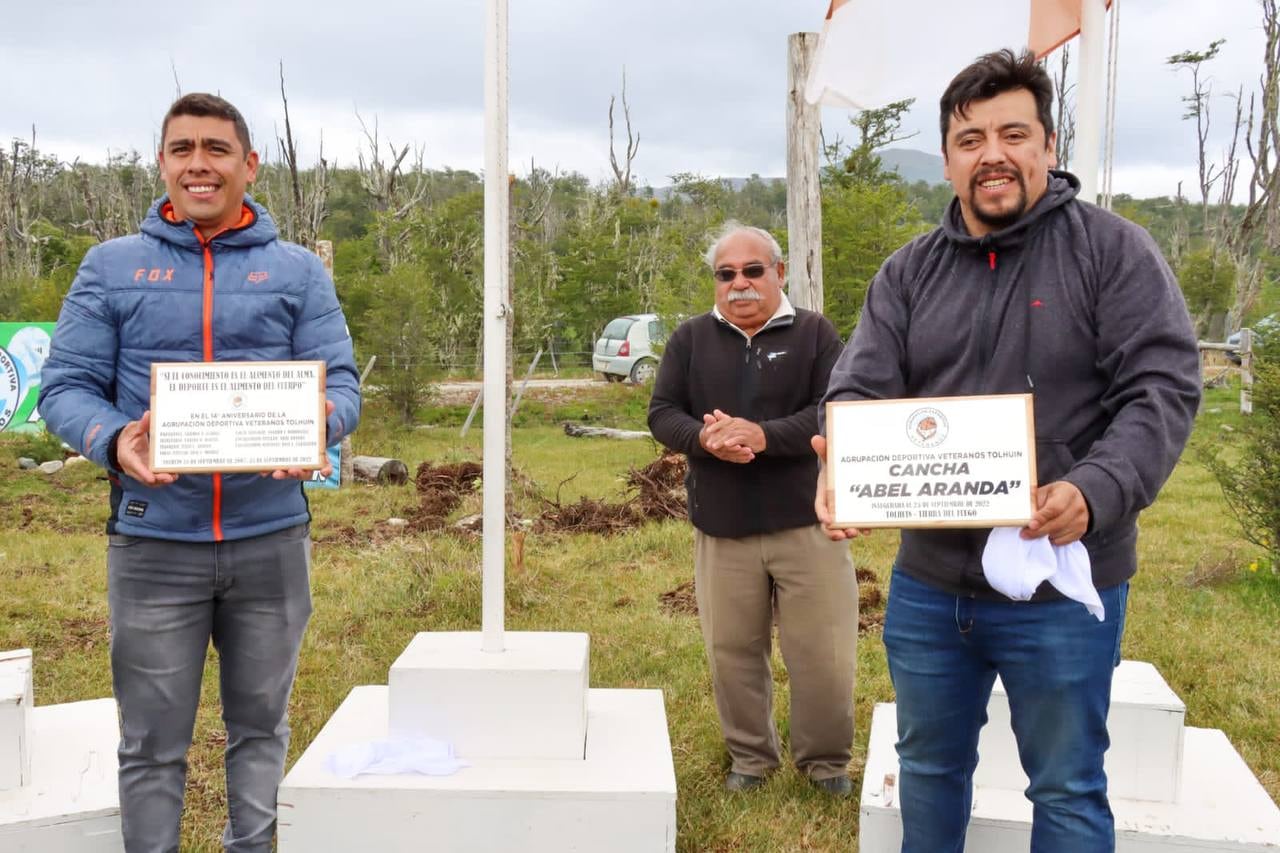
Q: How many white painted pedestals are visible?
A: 3